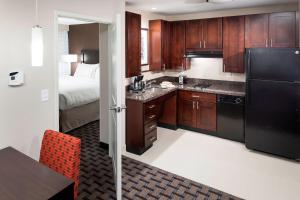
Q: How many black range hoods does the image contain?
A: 1